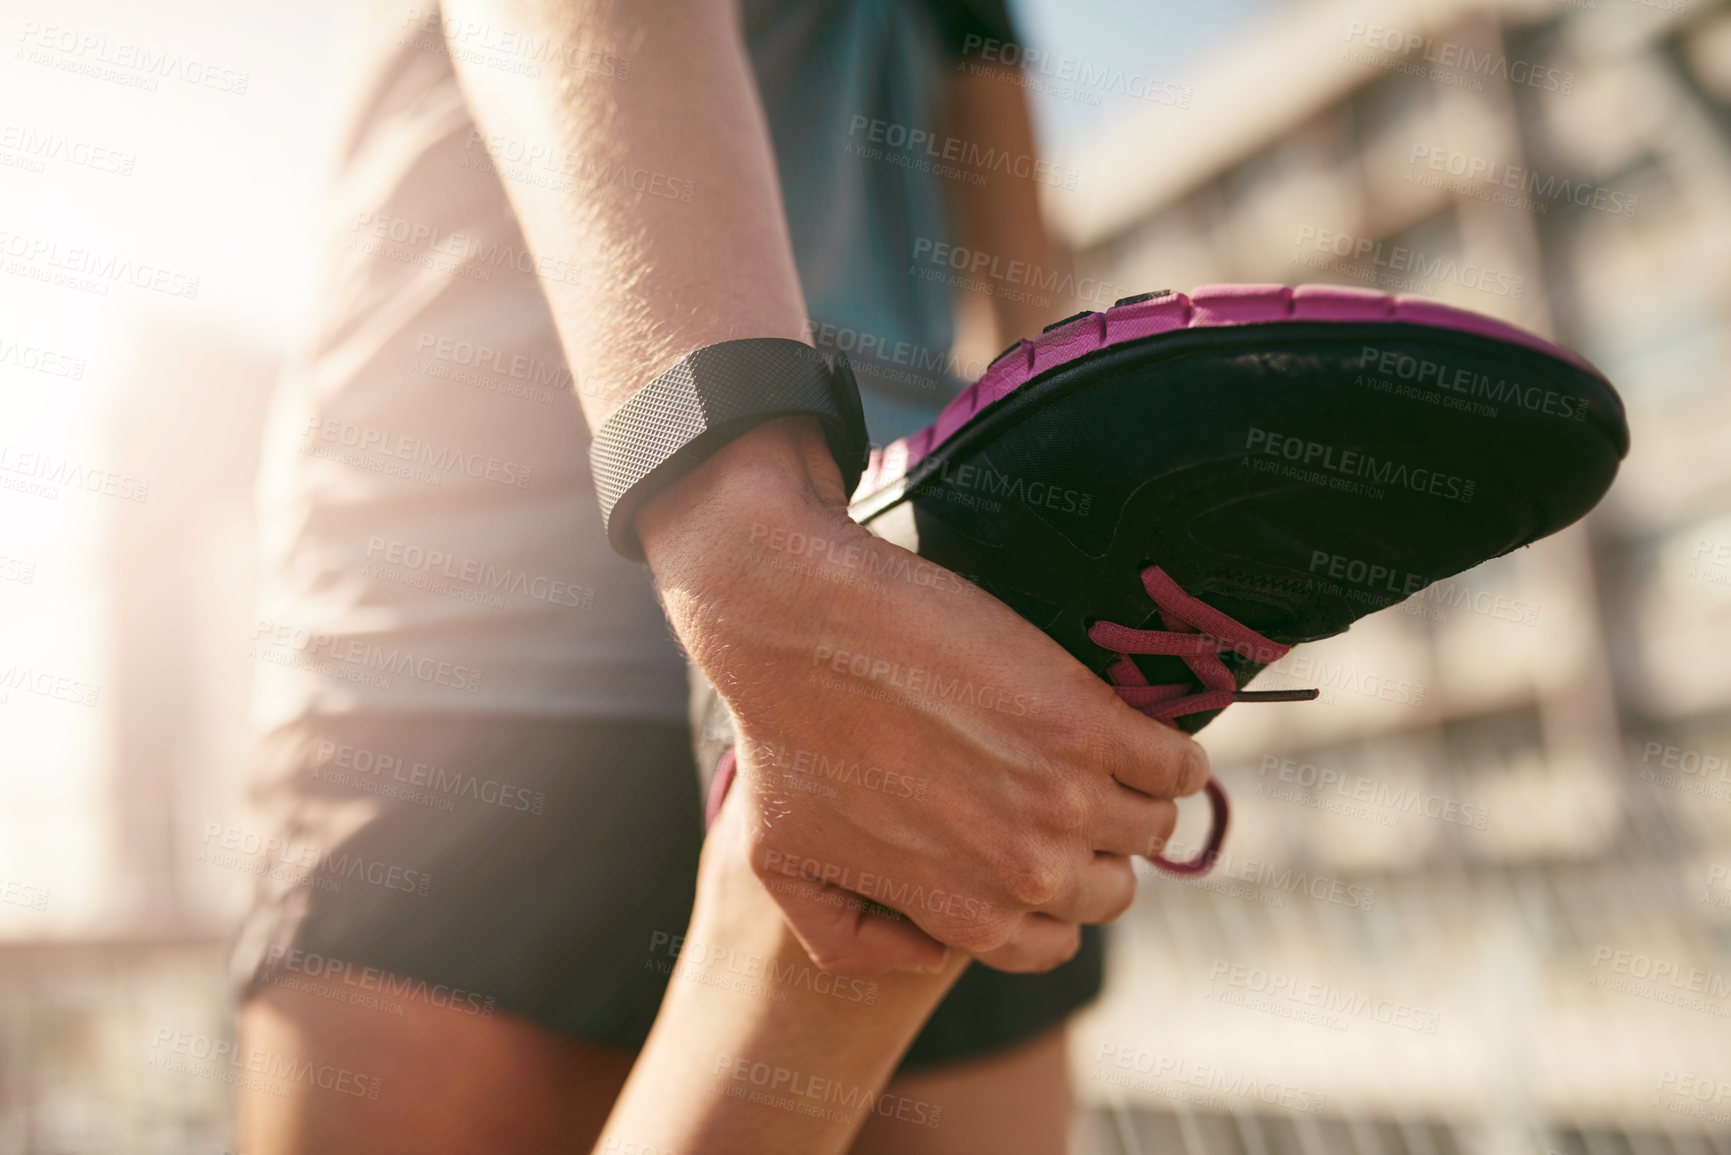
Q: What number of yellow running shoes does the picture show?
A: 0